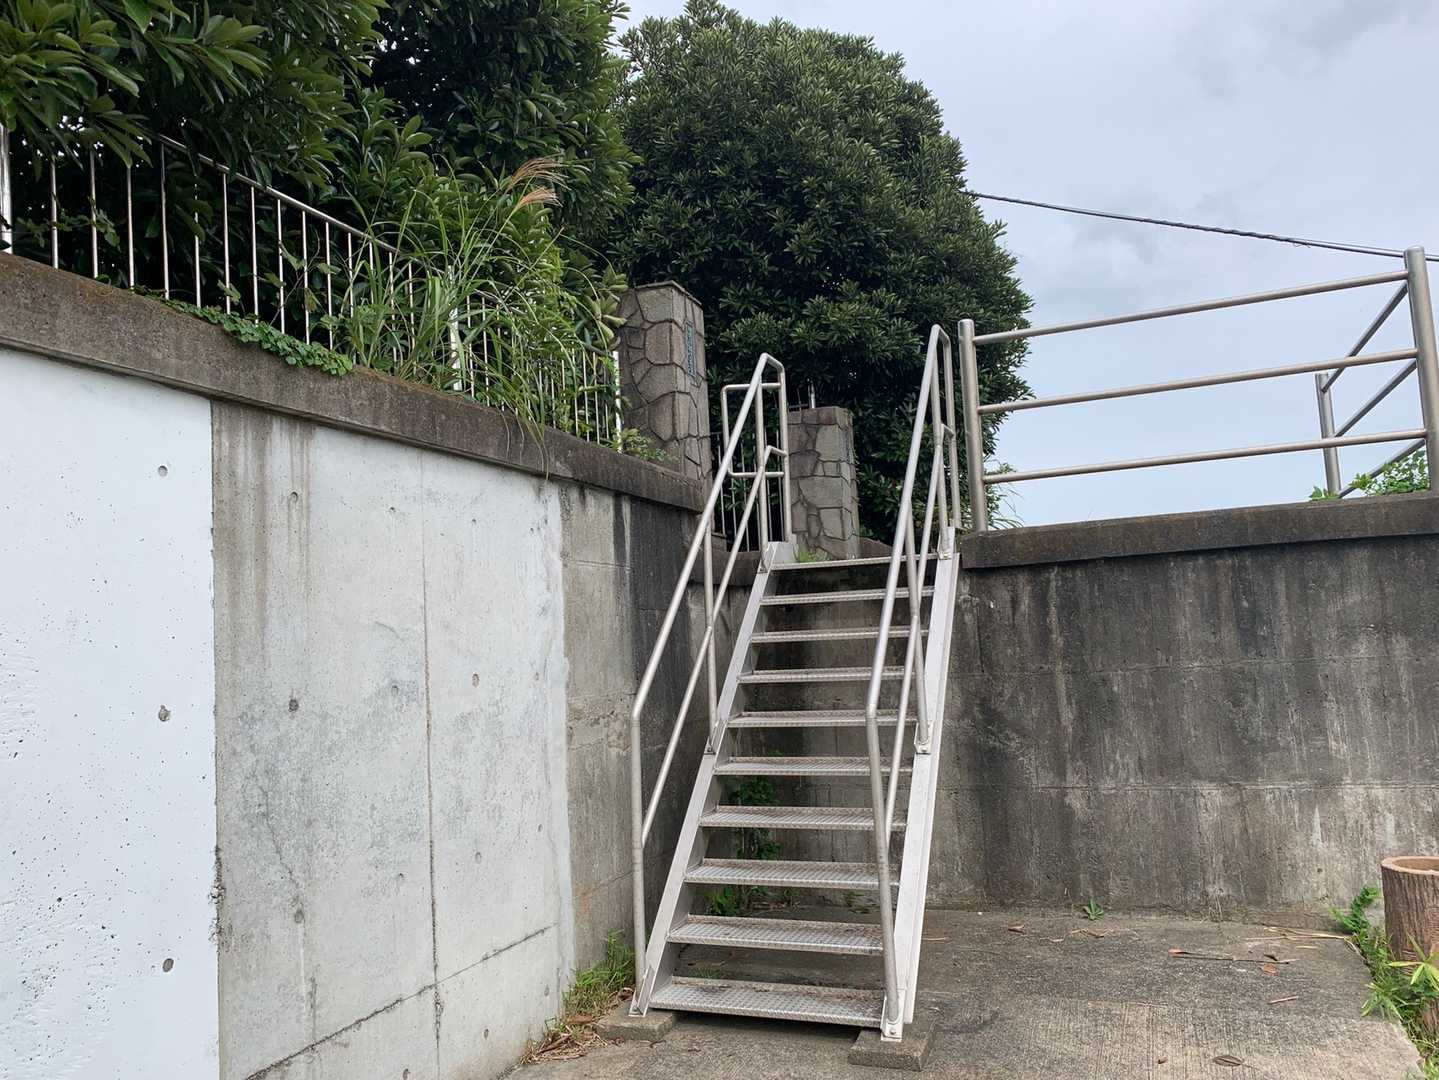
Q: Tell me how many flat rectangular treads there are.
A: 10